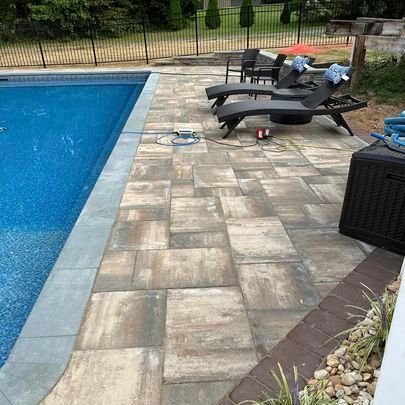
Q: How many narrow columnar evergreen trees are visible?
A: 4